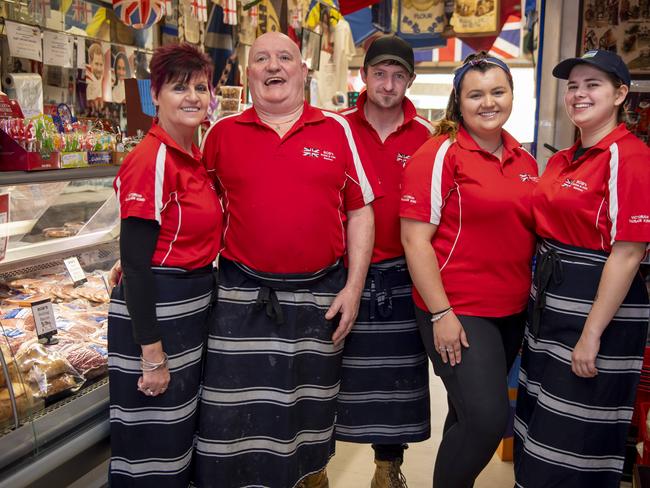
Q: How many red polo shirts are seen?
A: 5